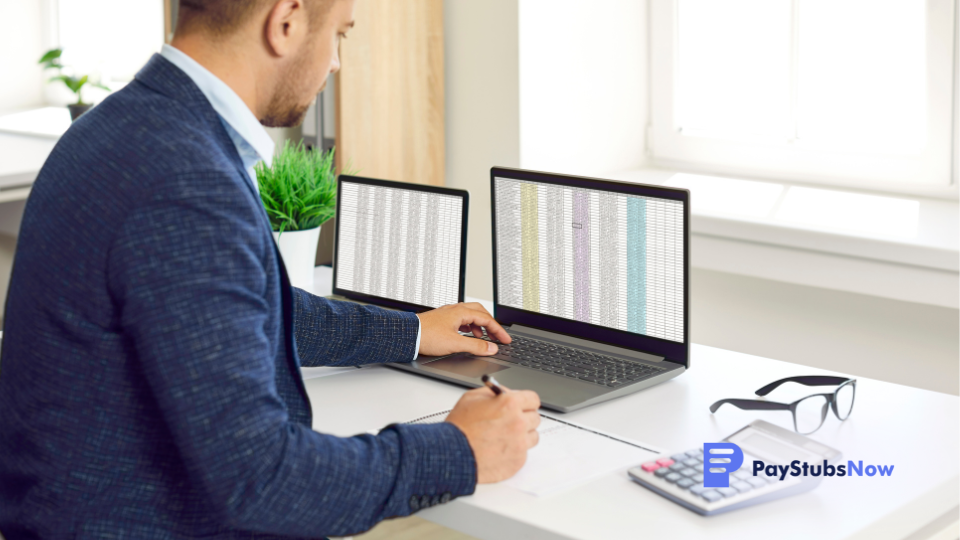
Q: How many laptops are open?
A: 2